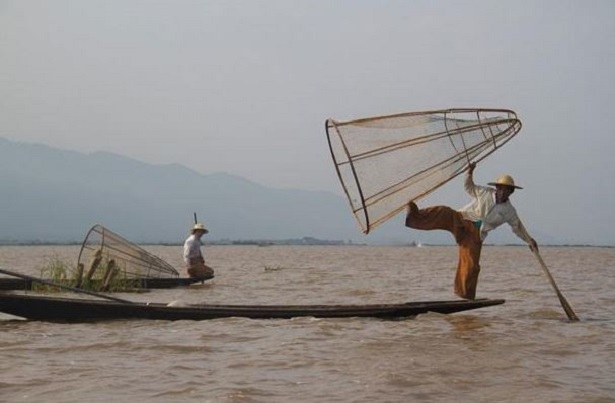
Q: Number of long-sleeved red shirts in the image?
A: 0